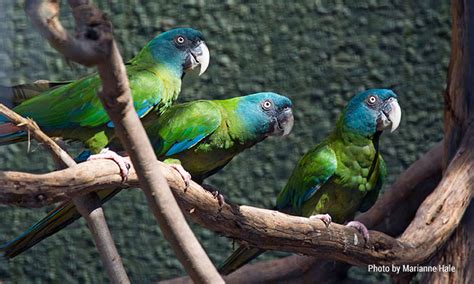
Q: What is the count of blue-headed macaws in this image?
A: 3